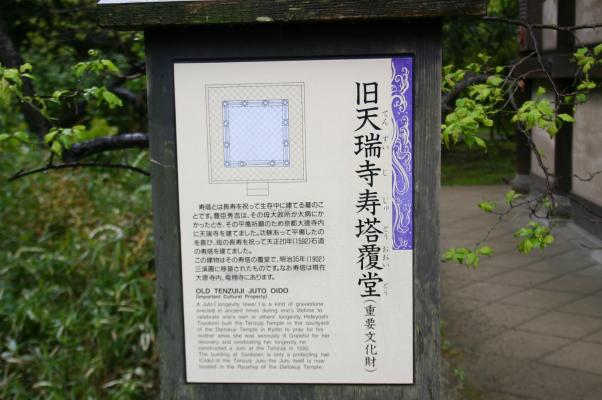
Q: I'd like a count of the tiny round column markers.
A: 12